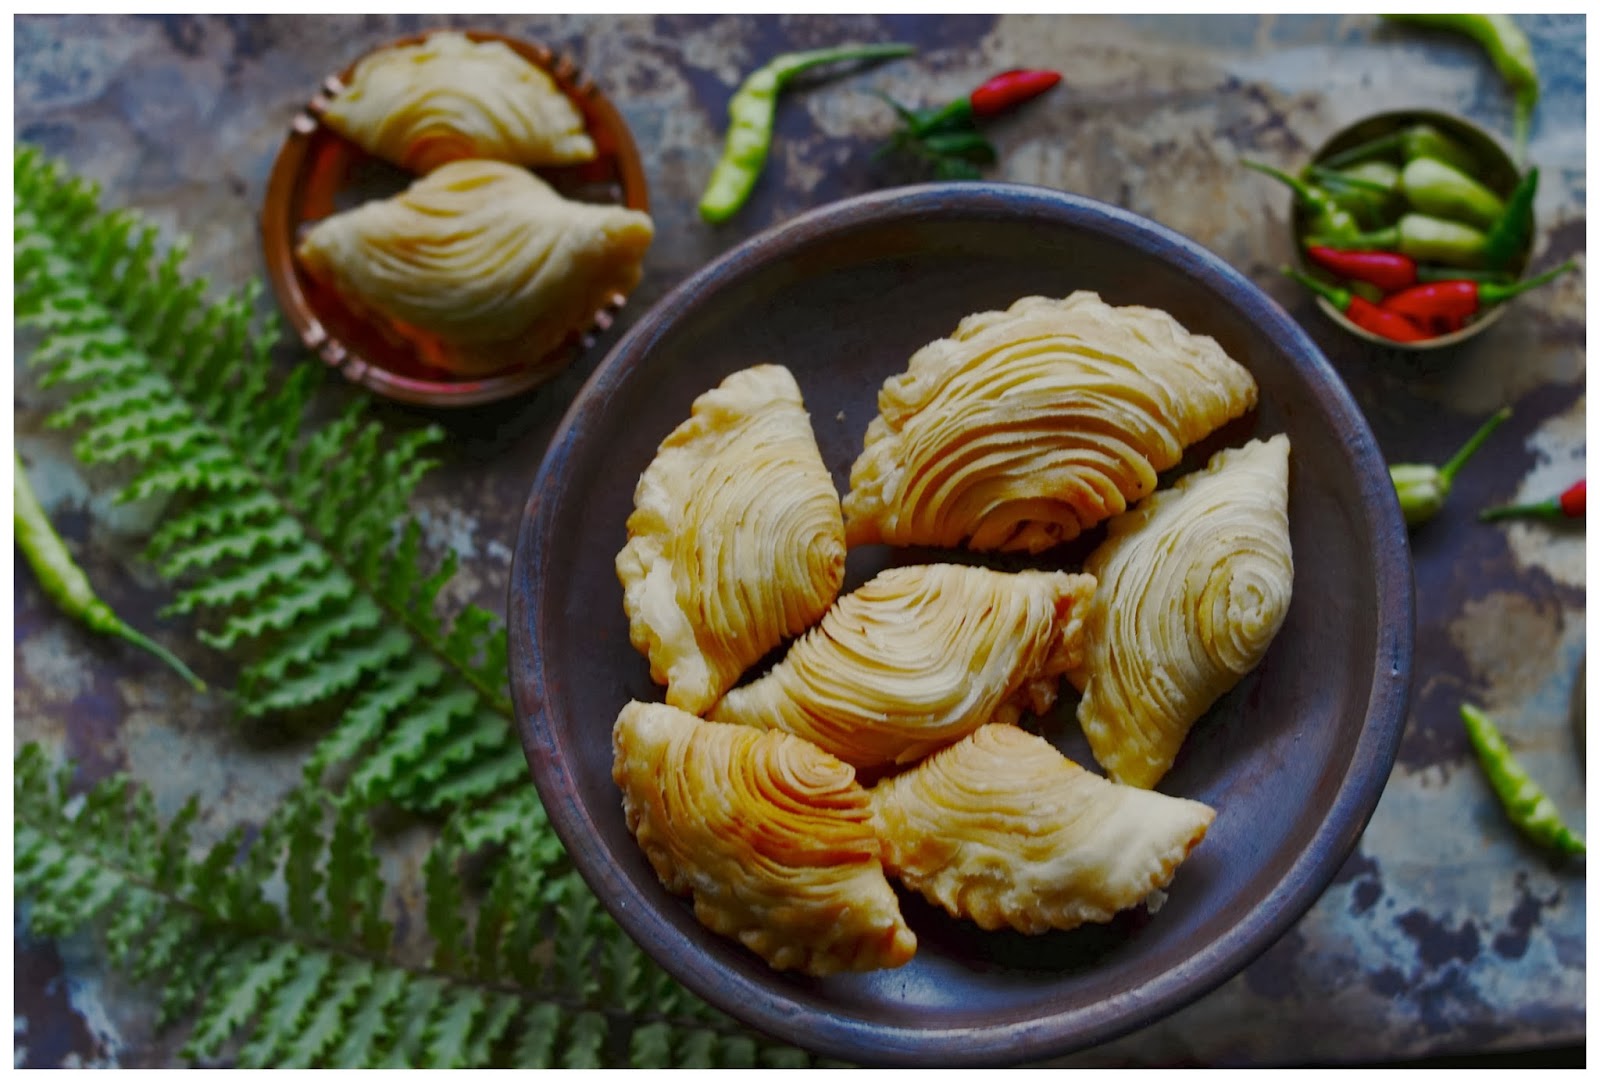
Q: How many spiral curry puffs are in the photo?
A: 8